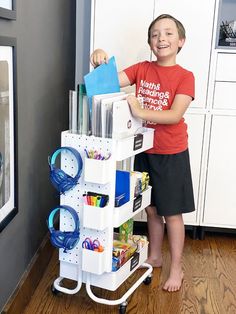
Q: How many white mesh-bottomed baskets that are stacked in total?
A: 3